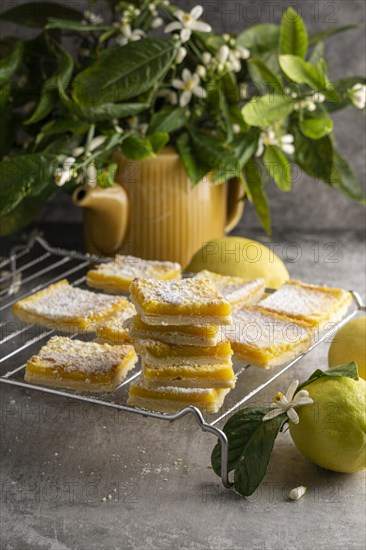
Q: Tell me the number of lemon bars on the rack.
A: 12